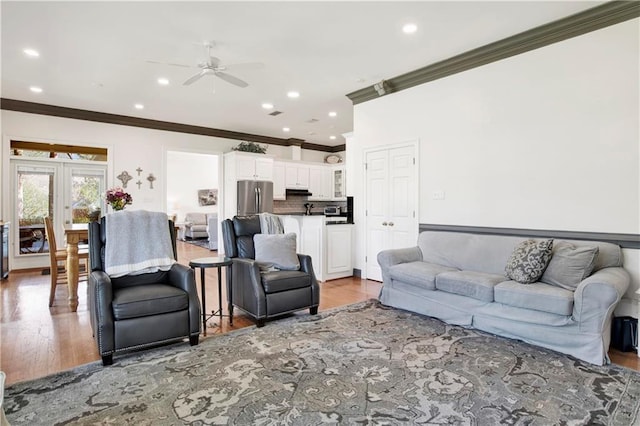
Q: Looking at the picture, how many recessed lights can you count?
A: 10